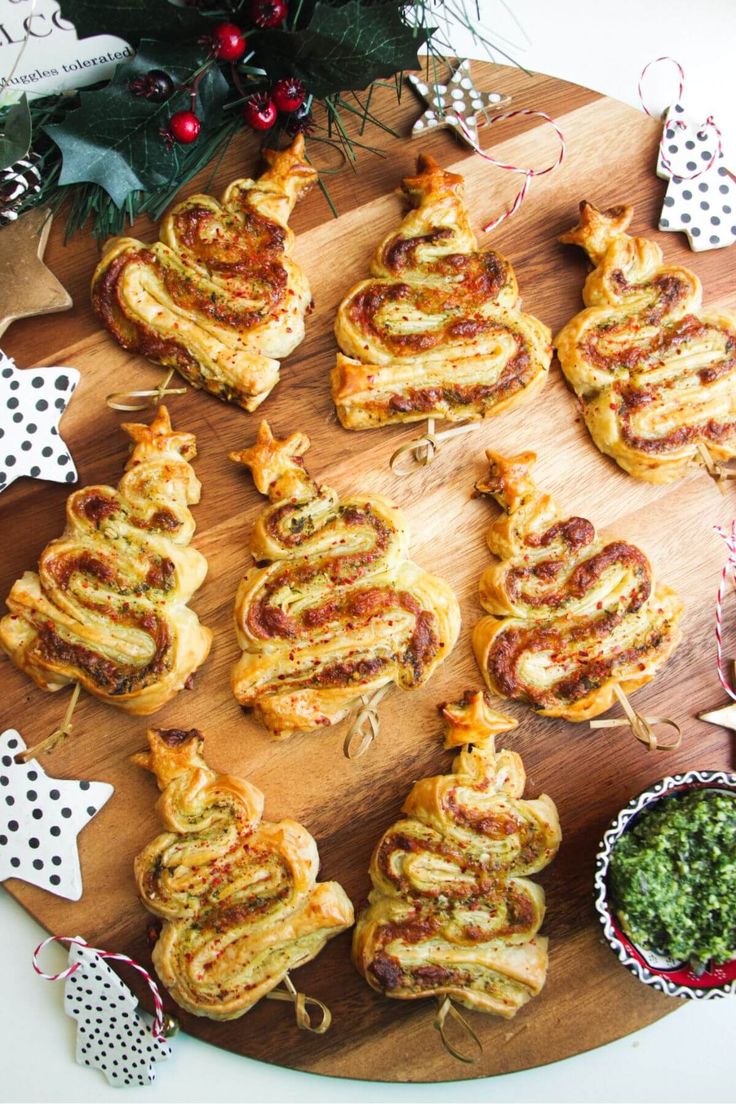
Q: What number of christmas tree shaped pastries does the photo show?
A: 8